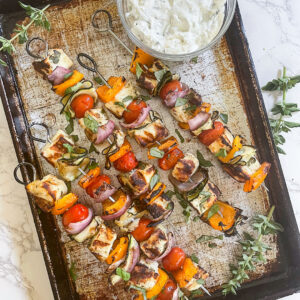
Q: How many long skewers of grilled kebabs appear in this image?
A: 5